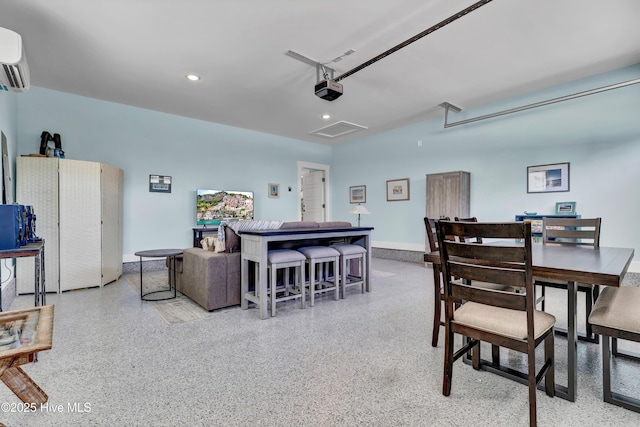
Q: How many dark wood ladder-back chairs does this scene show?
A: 4